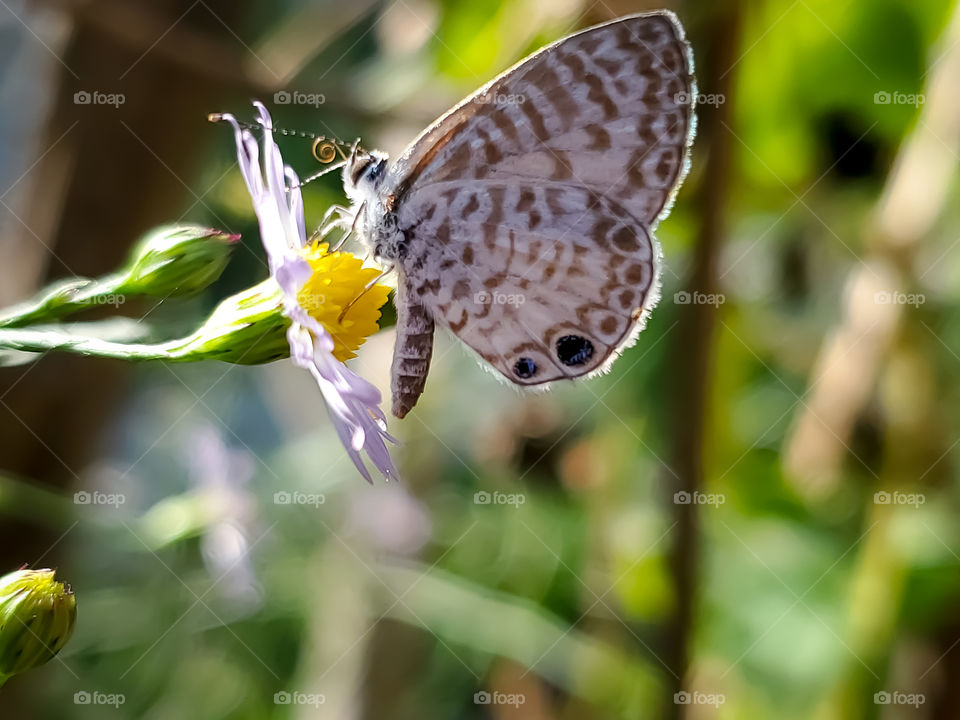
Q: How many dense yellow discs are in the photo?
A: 1